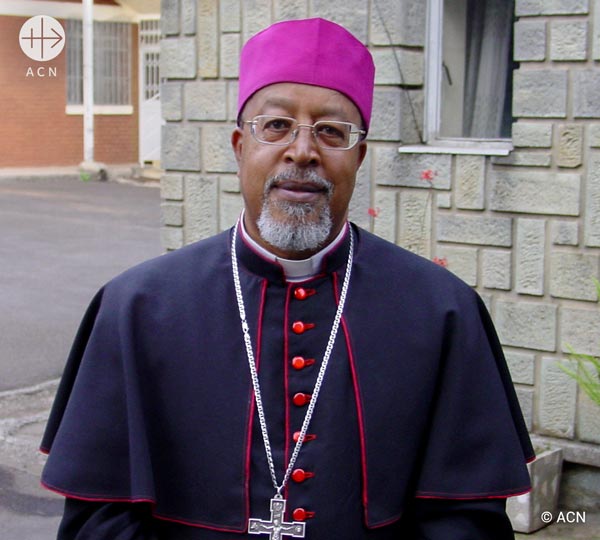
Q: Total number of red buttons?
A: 7